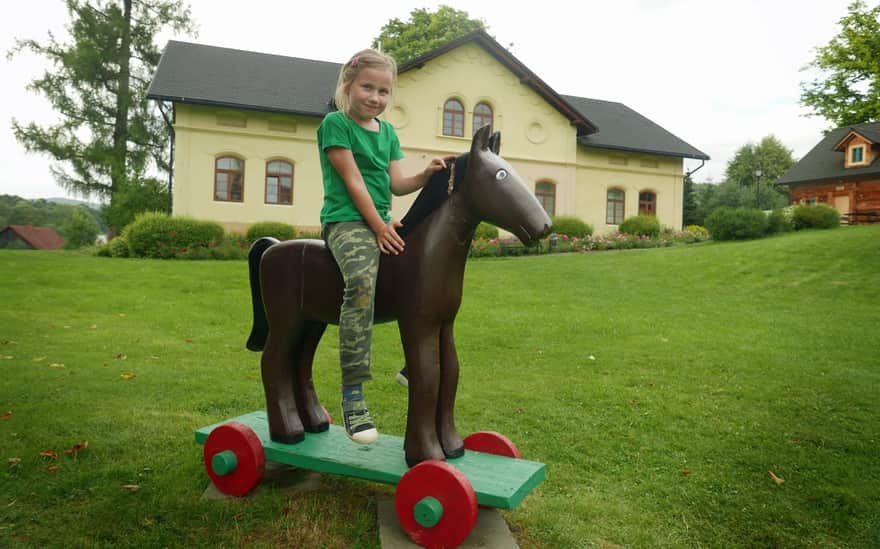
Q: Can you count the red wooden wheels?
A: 4